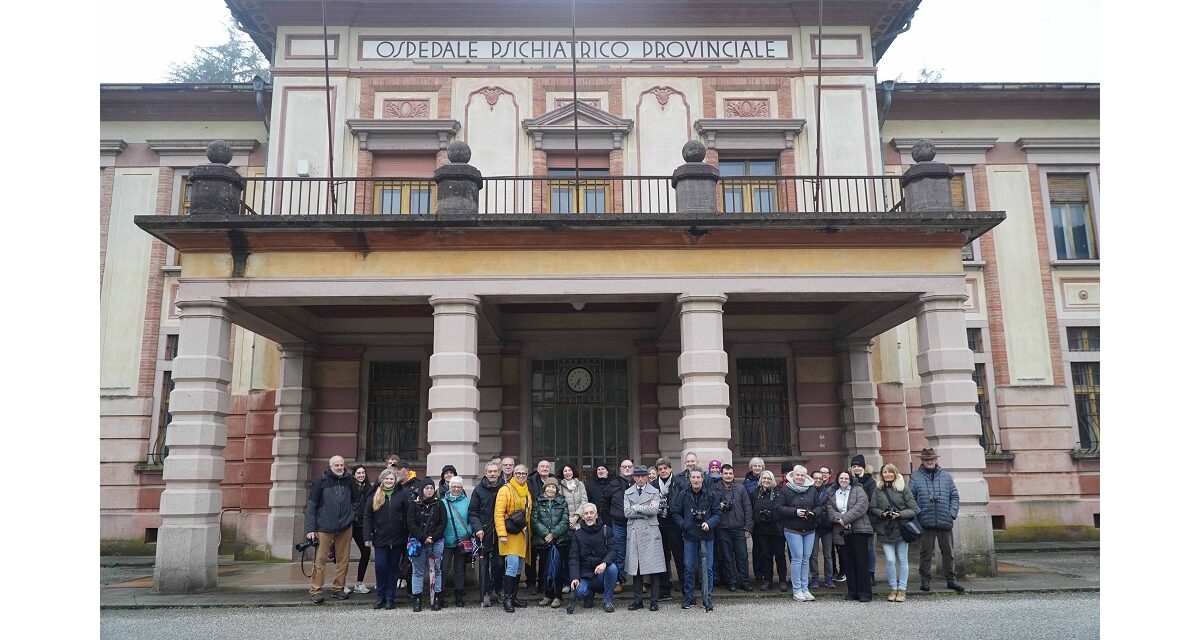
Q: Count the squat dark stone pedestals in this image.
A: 4